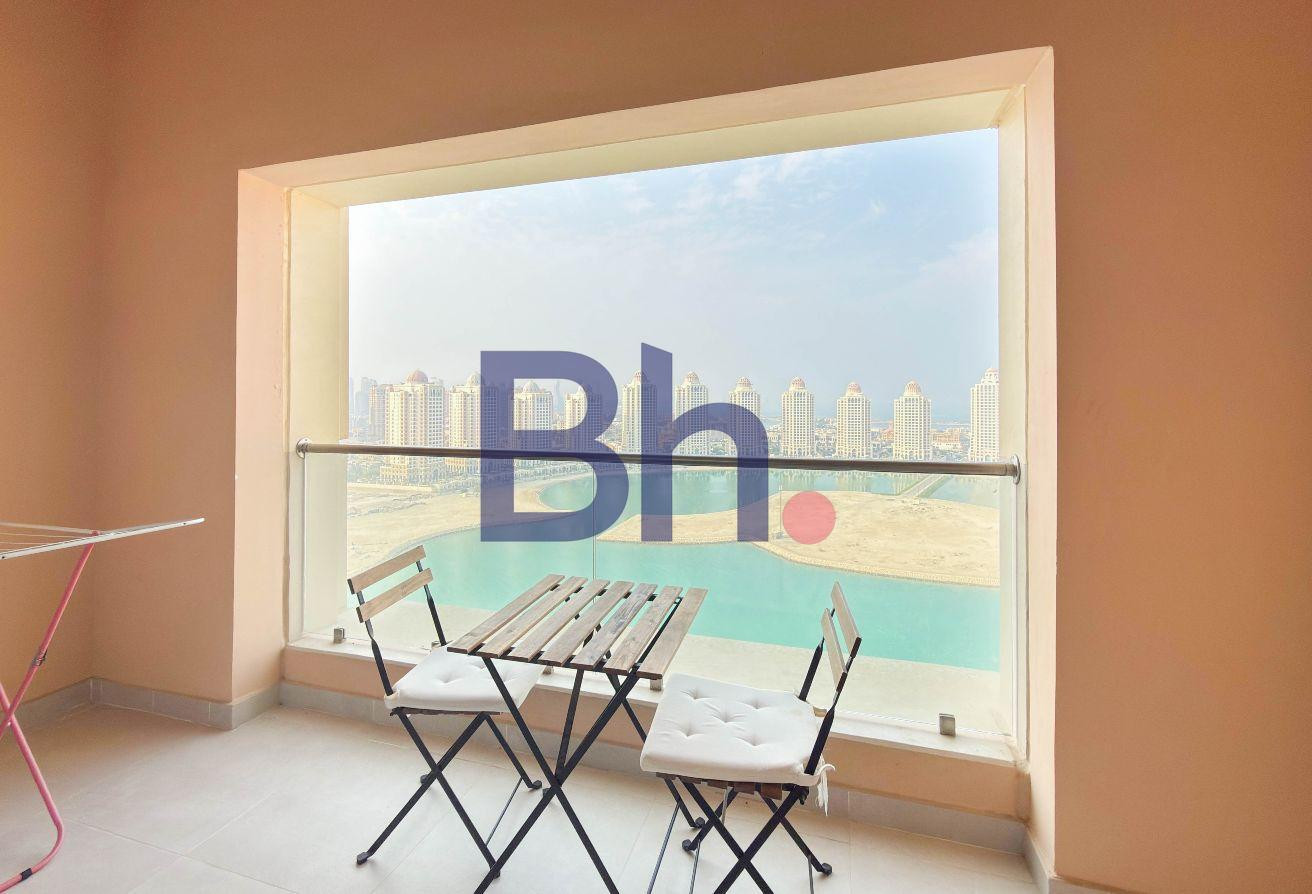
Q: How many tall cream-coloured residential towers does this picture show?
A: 11